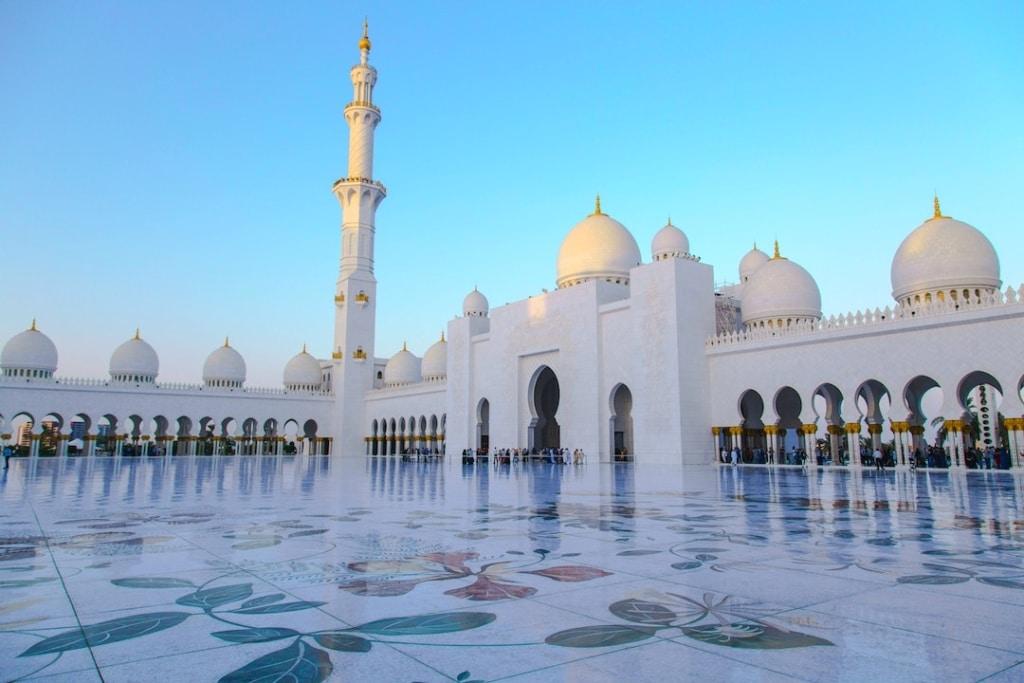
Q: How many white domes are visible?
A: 12